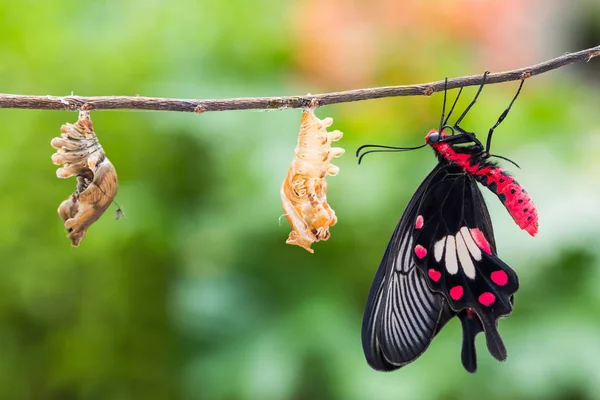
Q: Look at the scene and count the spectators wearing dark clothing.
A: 0